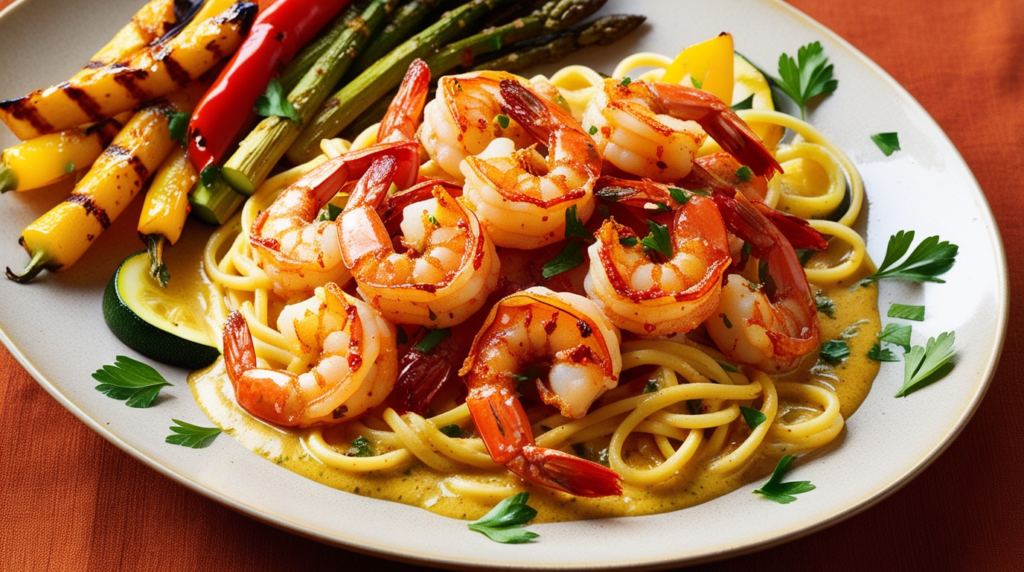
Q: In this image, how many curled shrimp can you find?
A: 9